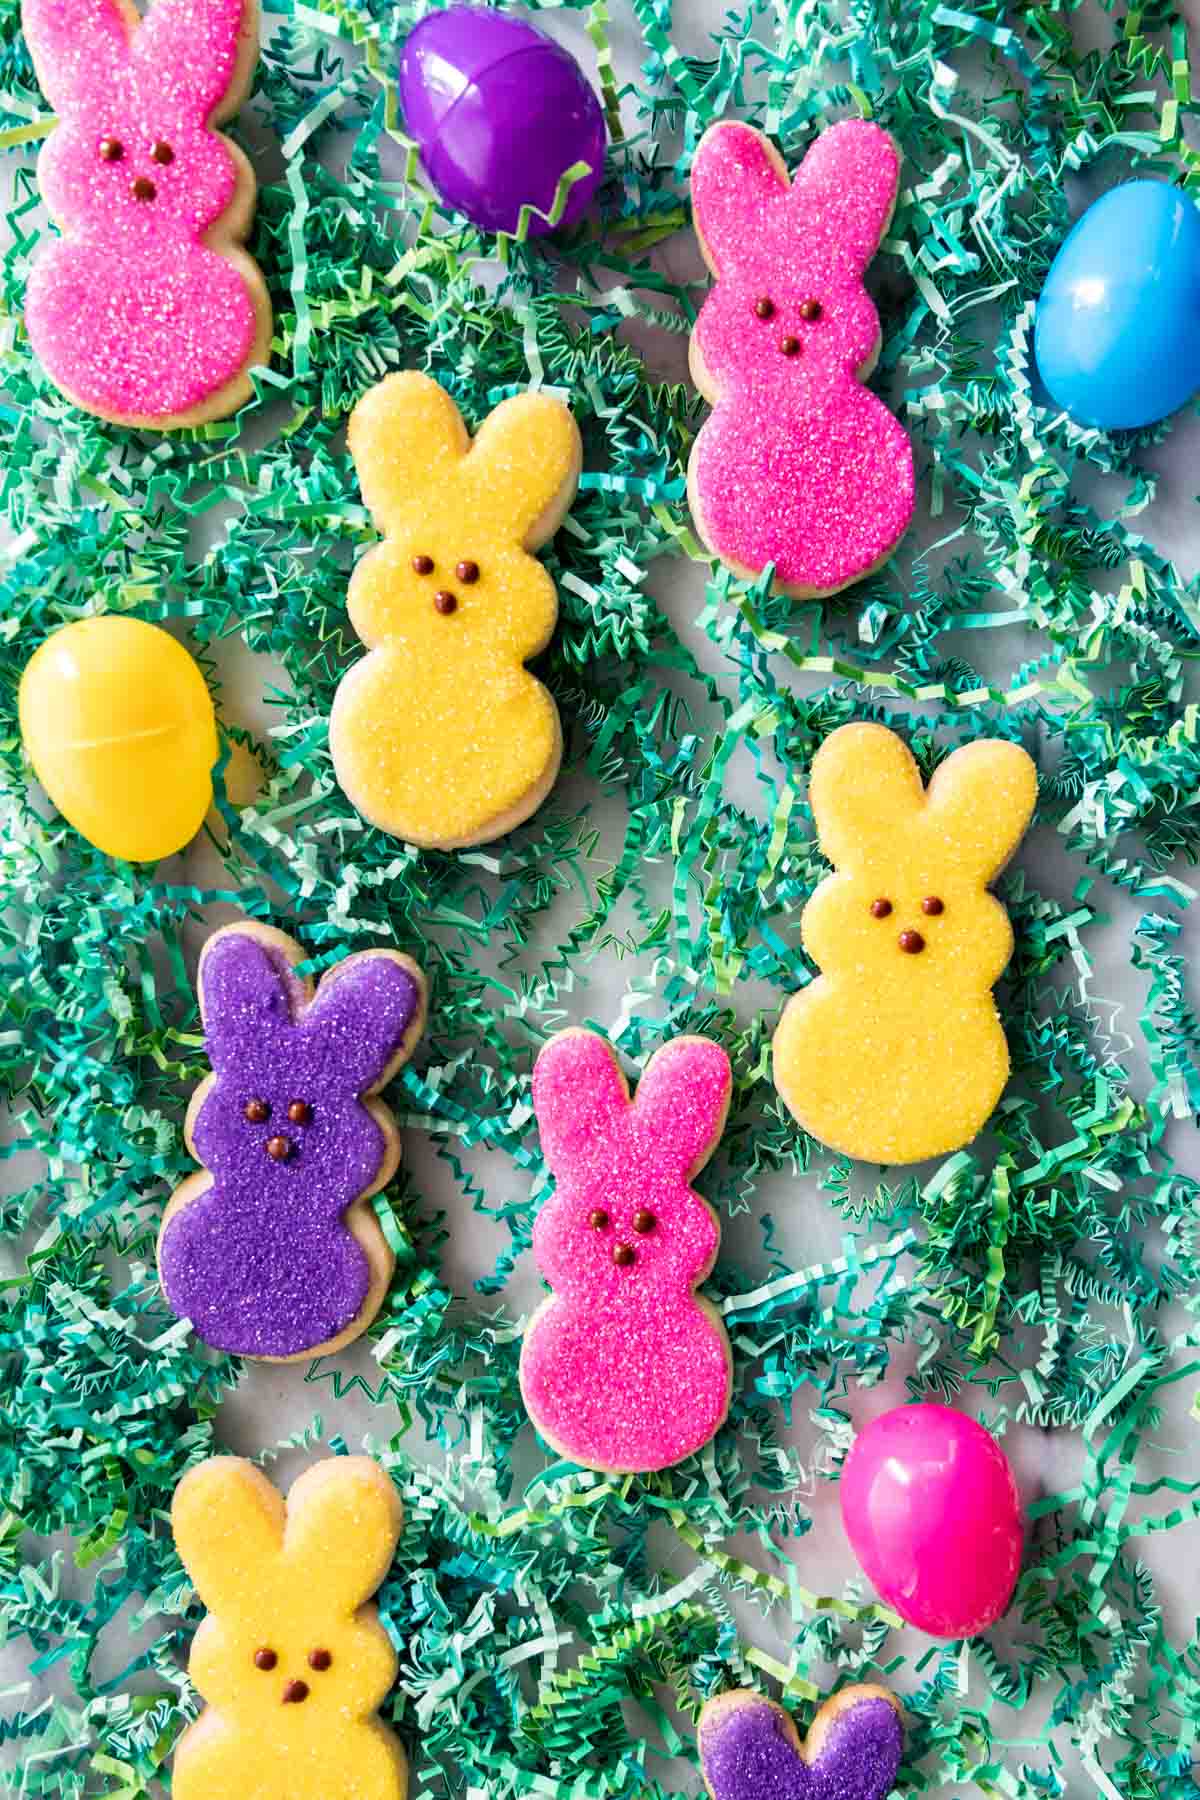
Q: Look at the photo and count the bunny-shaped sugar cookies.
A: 8